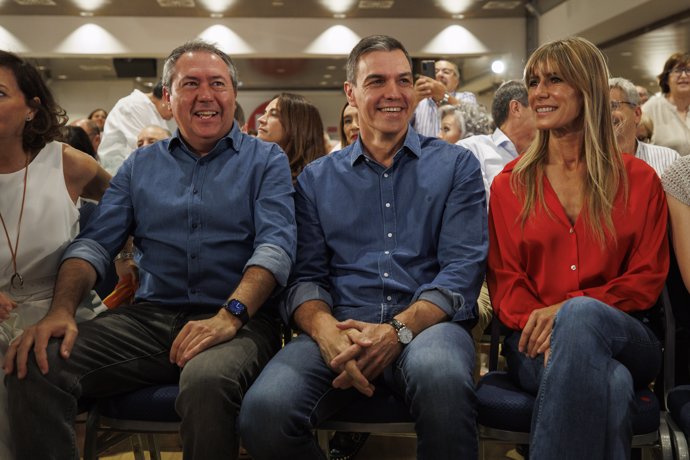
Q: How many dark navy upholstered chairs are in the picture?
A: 4